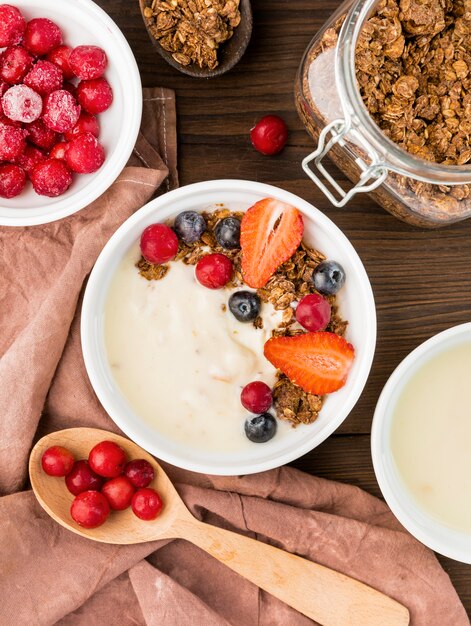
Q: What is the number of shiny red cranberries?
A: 12